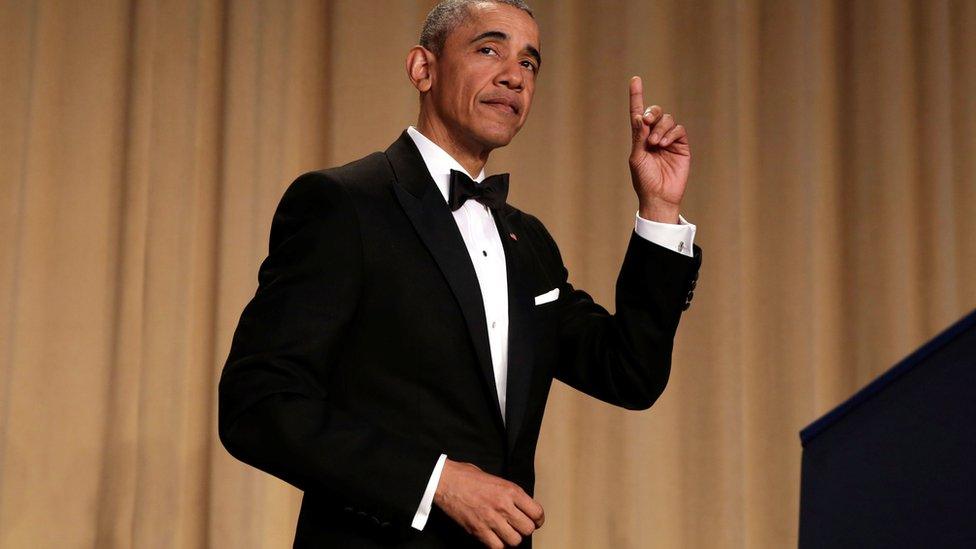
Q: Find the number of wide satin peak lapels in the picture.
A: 2